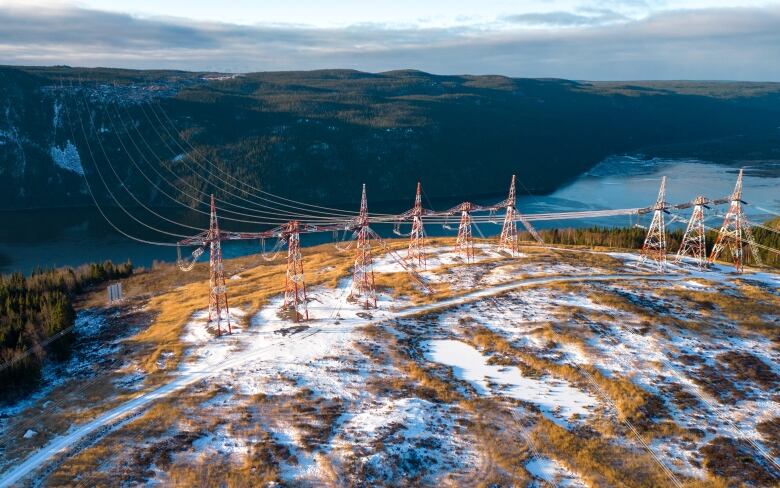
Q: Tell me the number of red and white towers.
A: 9